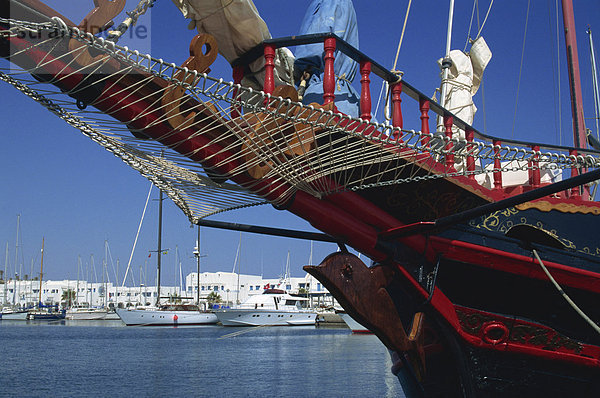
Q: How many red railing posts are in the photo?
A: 11